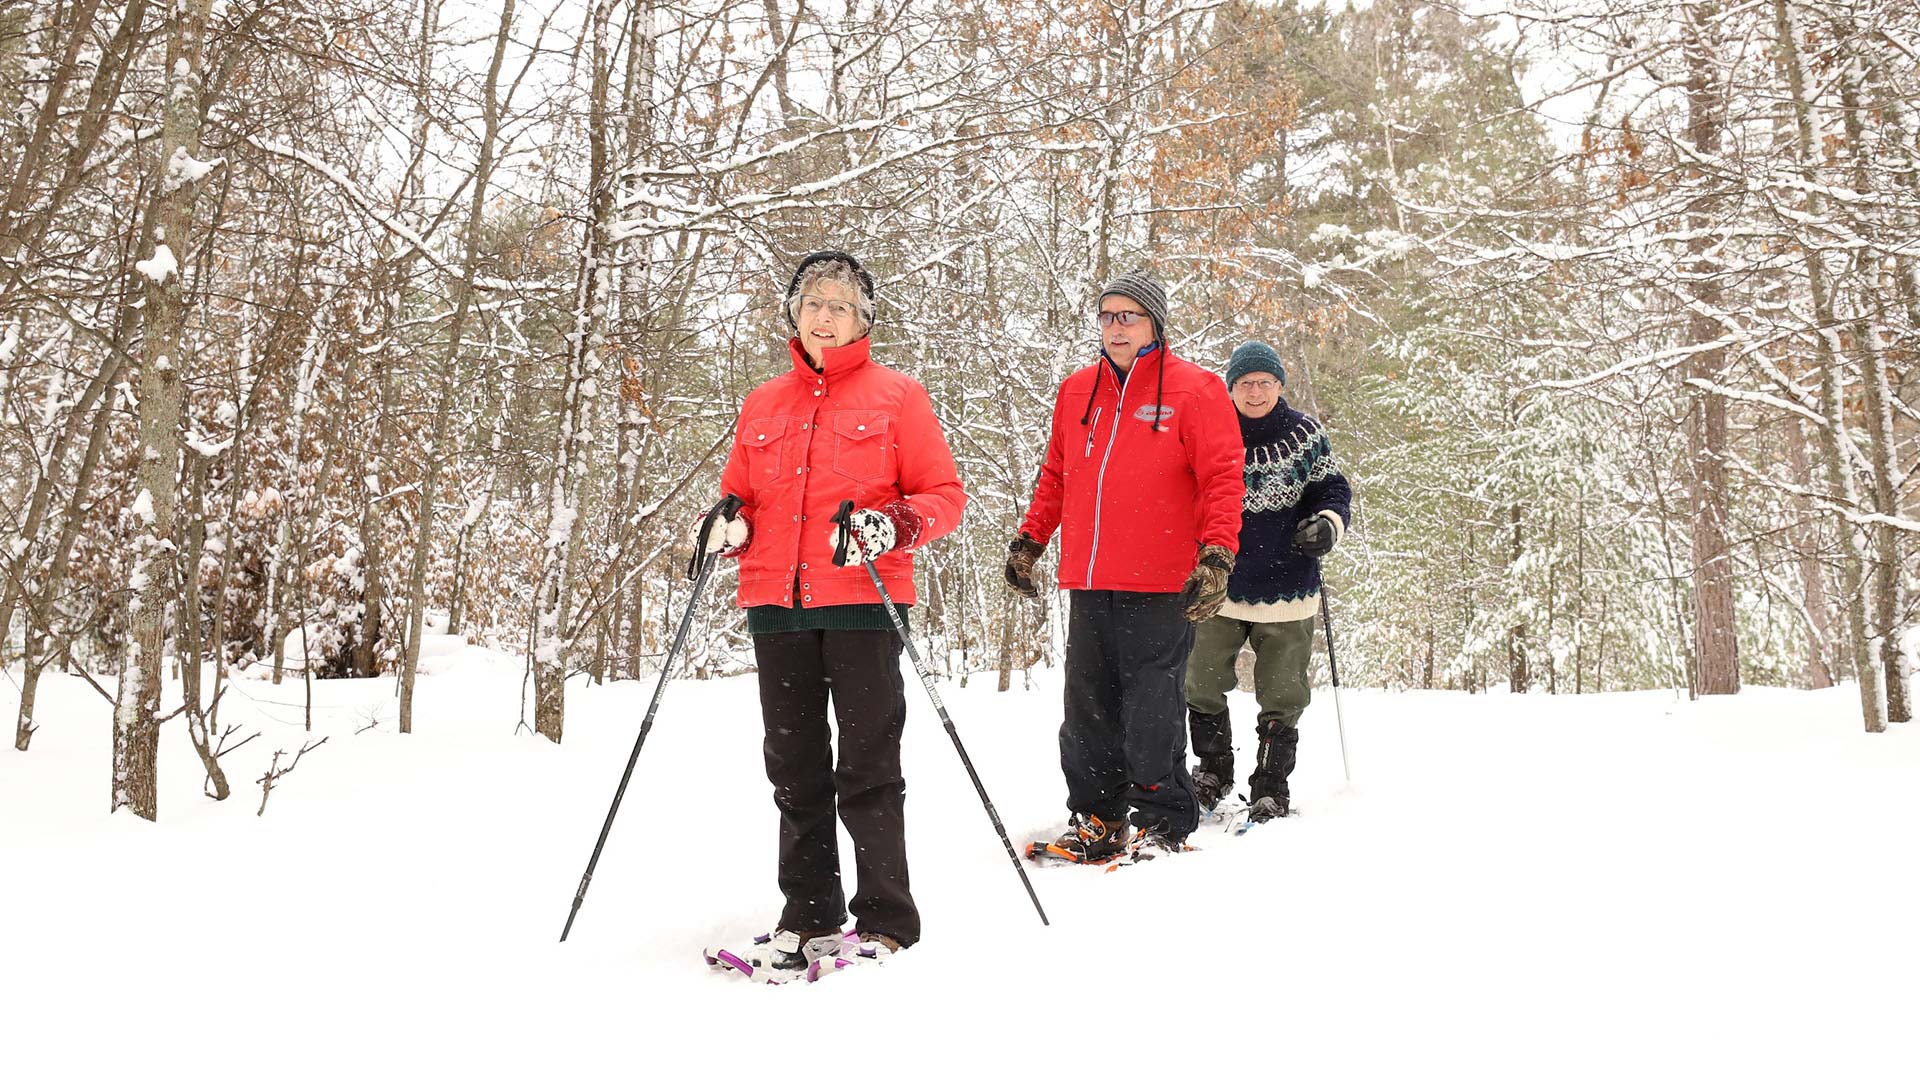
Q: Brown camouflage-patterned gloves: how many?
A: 2